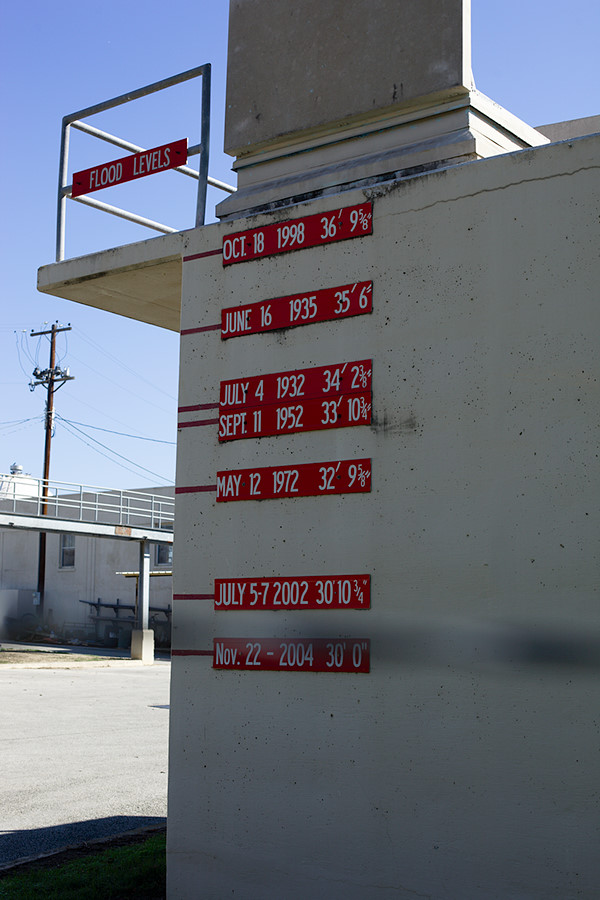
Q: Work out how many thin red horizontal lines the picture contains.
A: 7